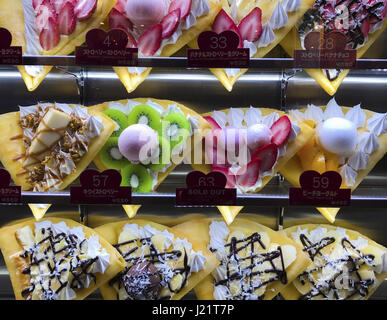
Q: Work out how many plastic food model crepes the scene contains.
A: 12